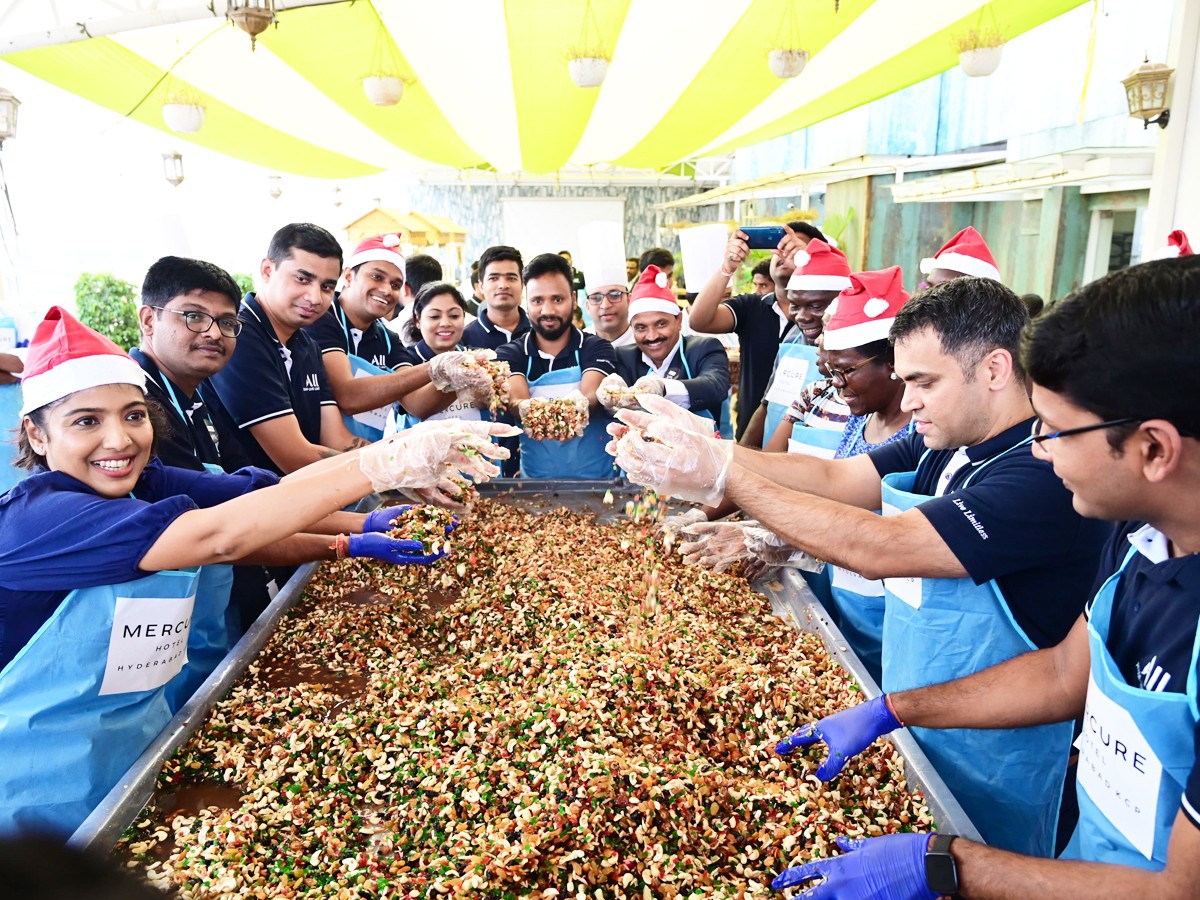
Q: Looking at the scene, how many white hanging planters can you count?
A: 5